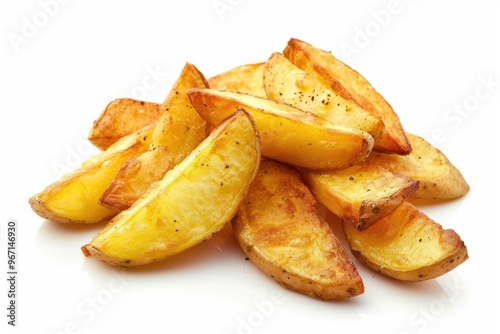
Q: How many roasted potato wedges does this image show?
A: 12